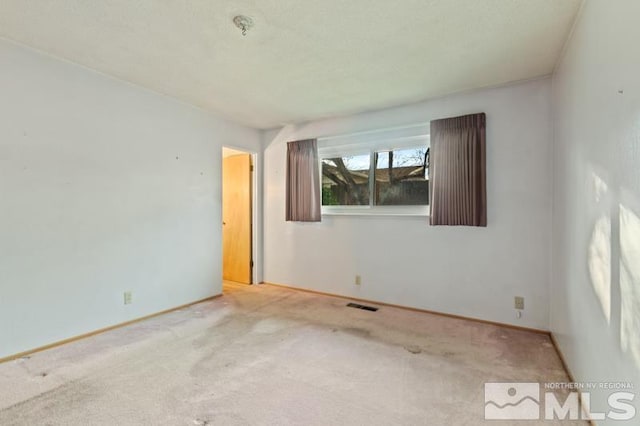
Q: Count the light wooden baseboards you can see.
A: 3